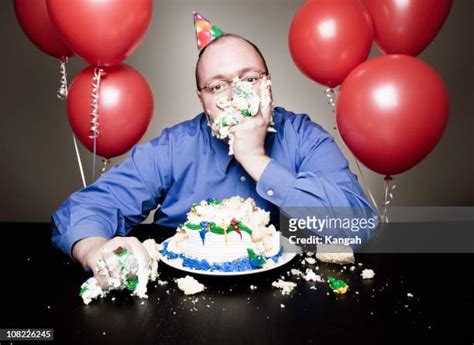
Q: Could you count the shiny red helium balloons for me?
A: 6